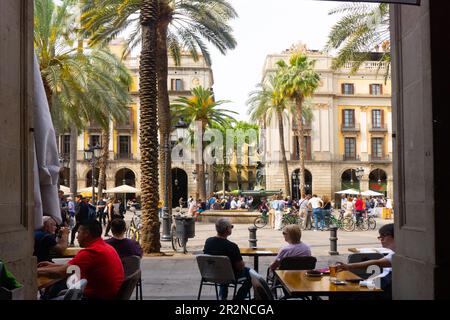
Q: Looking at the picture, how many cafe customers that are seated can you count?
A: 6